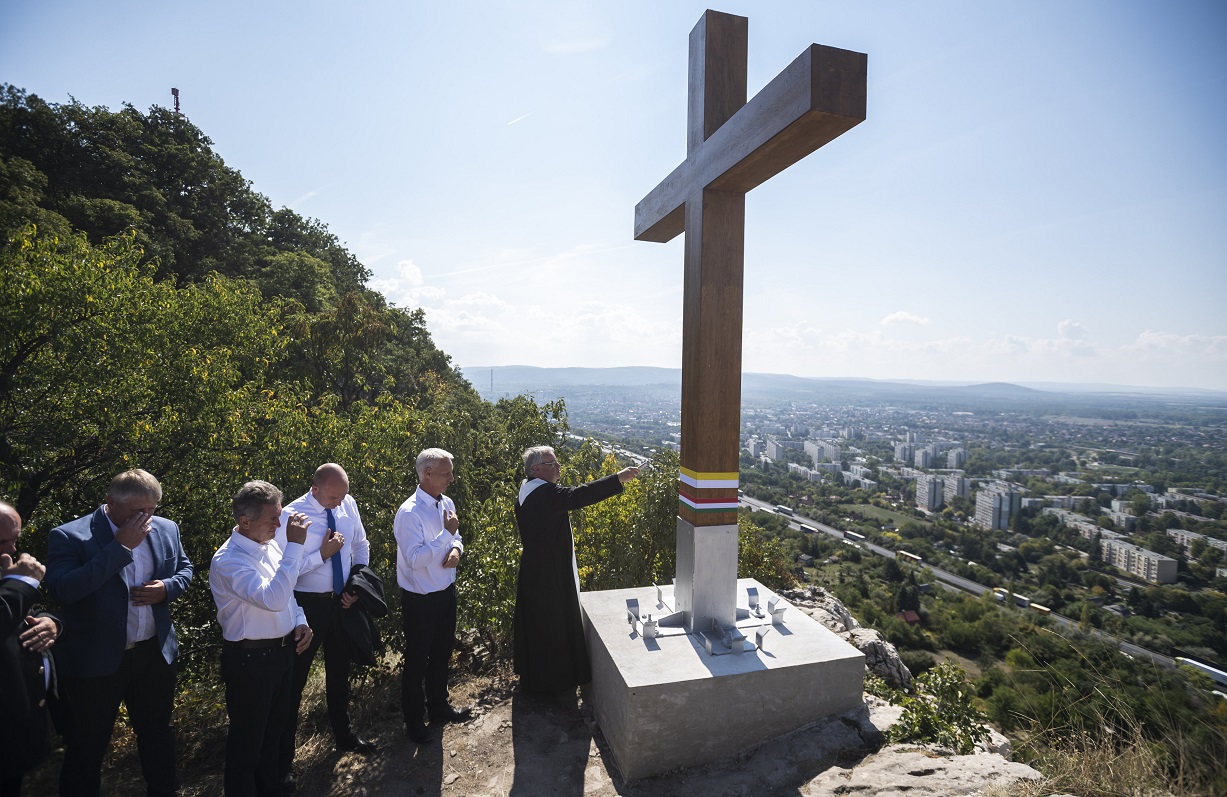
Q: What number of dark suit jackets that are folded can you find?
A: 1